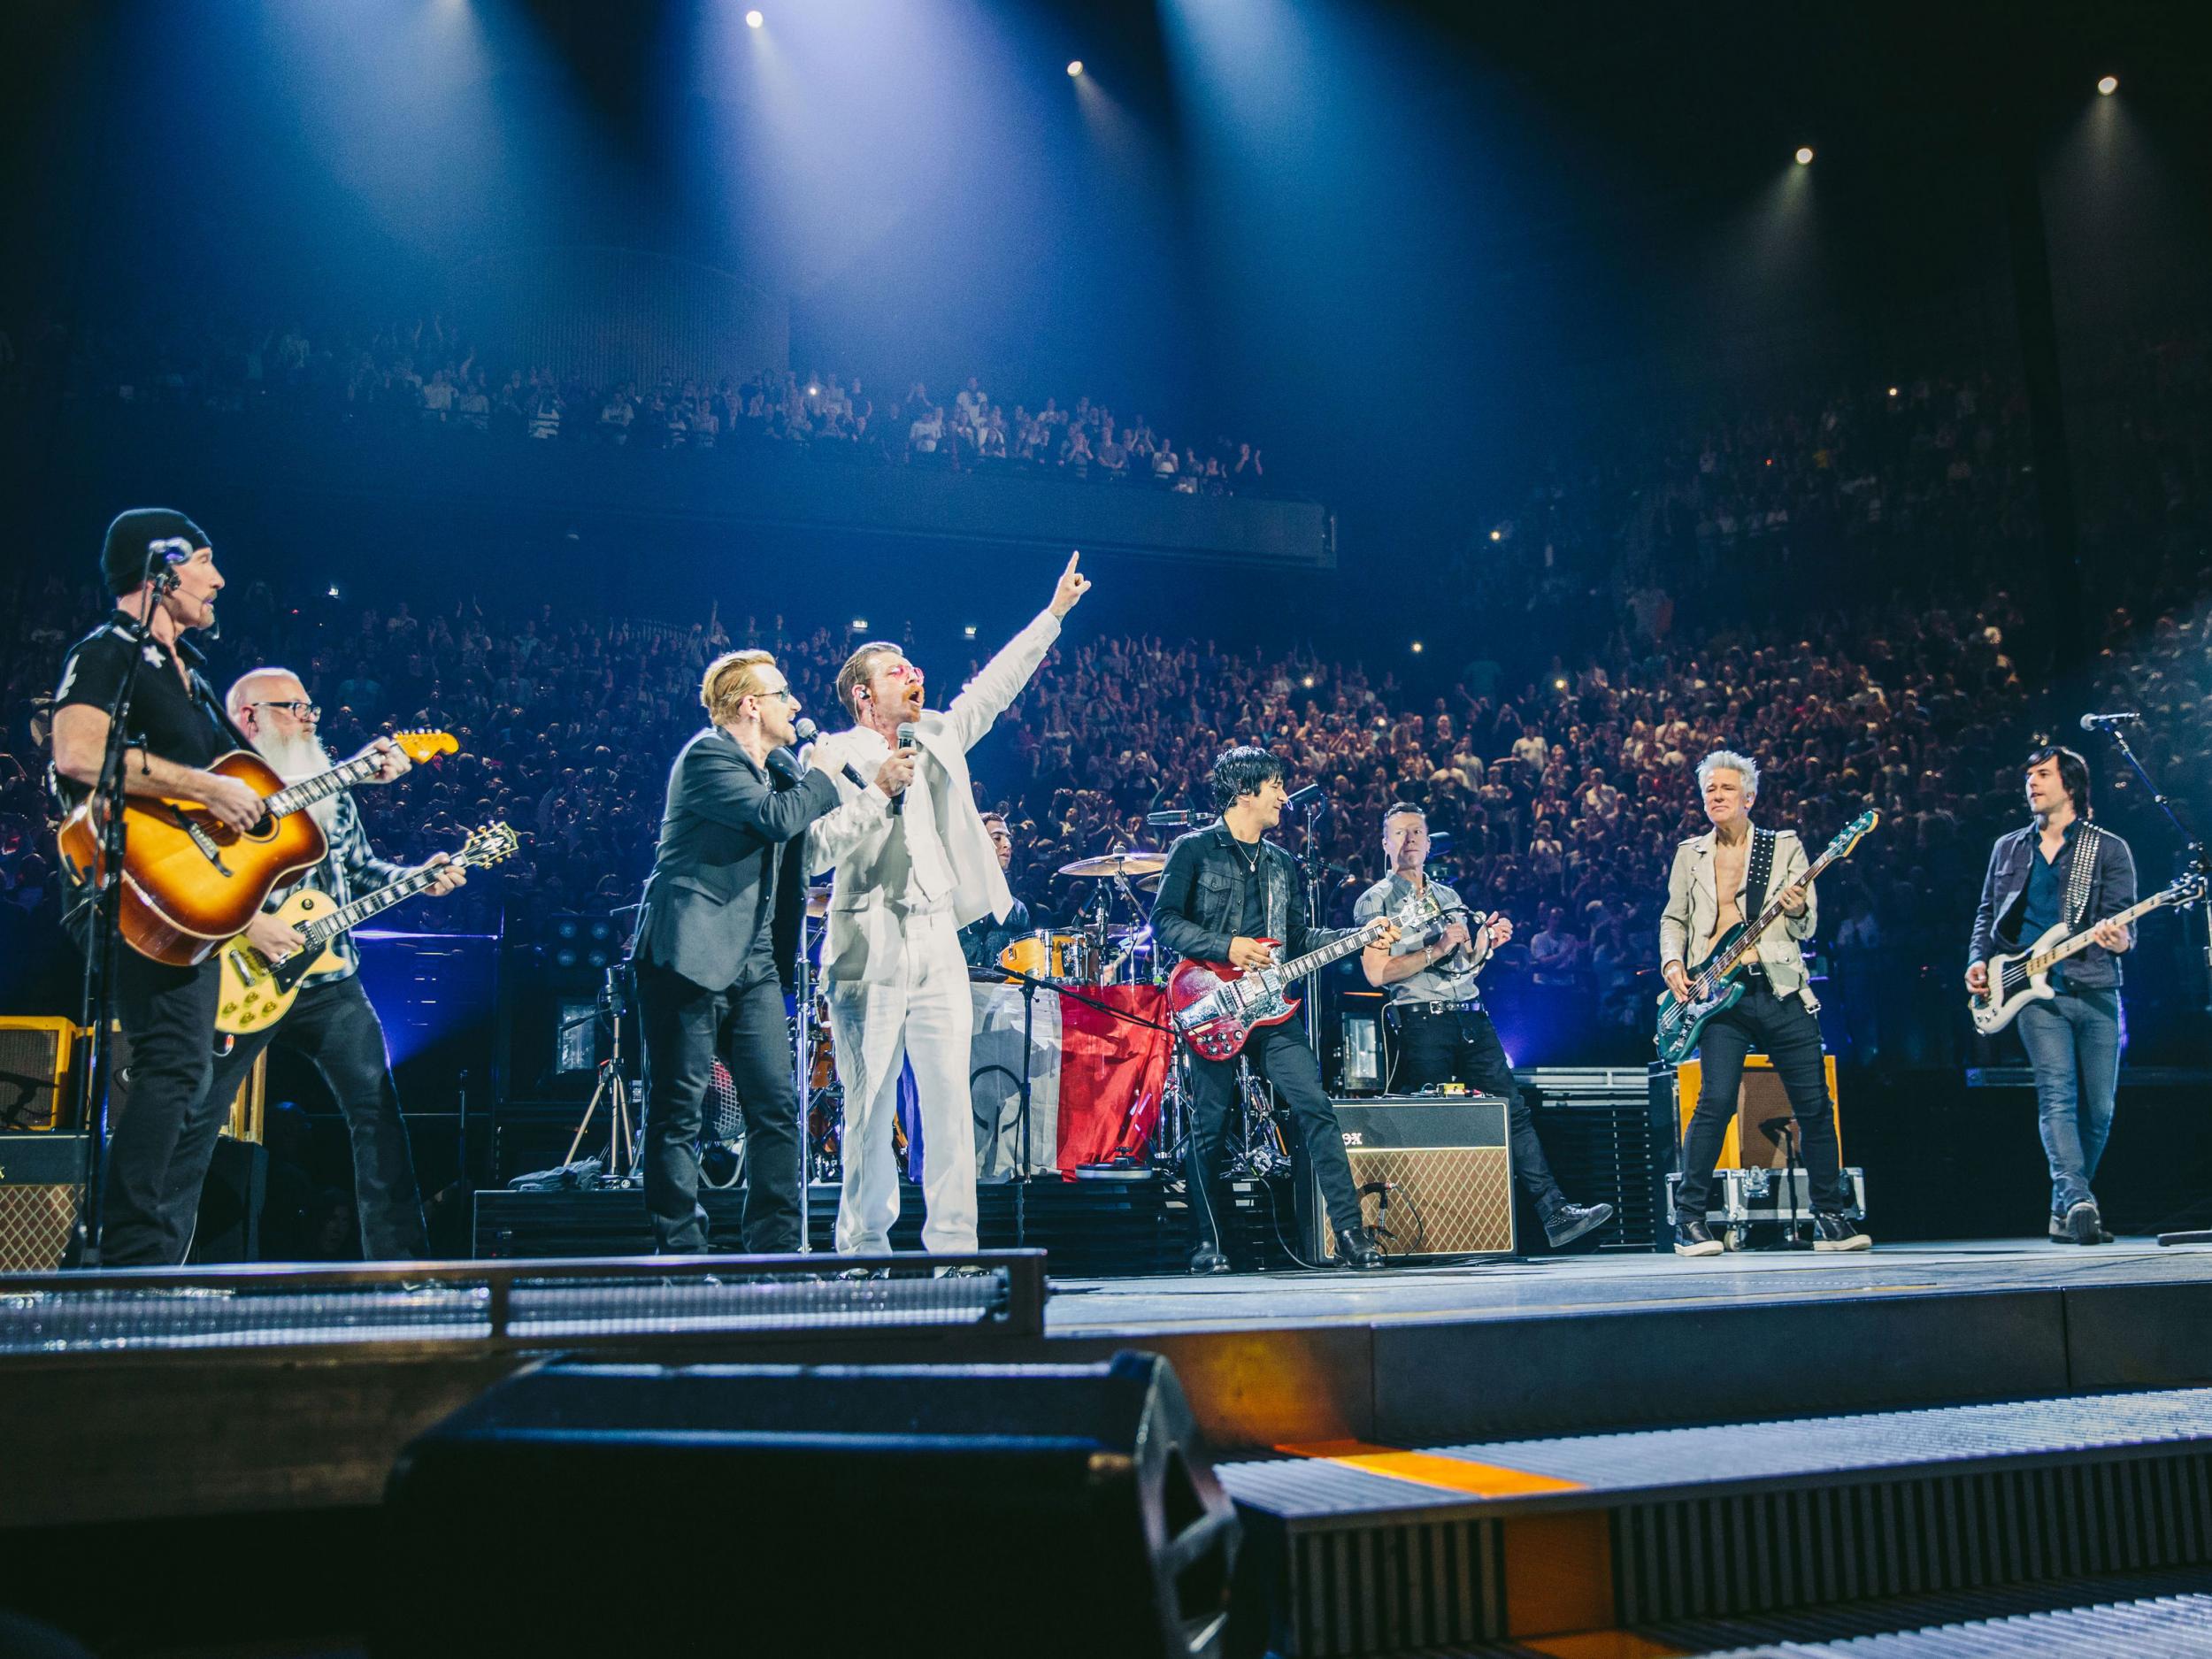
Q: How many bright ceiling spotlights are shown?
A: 4